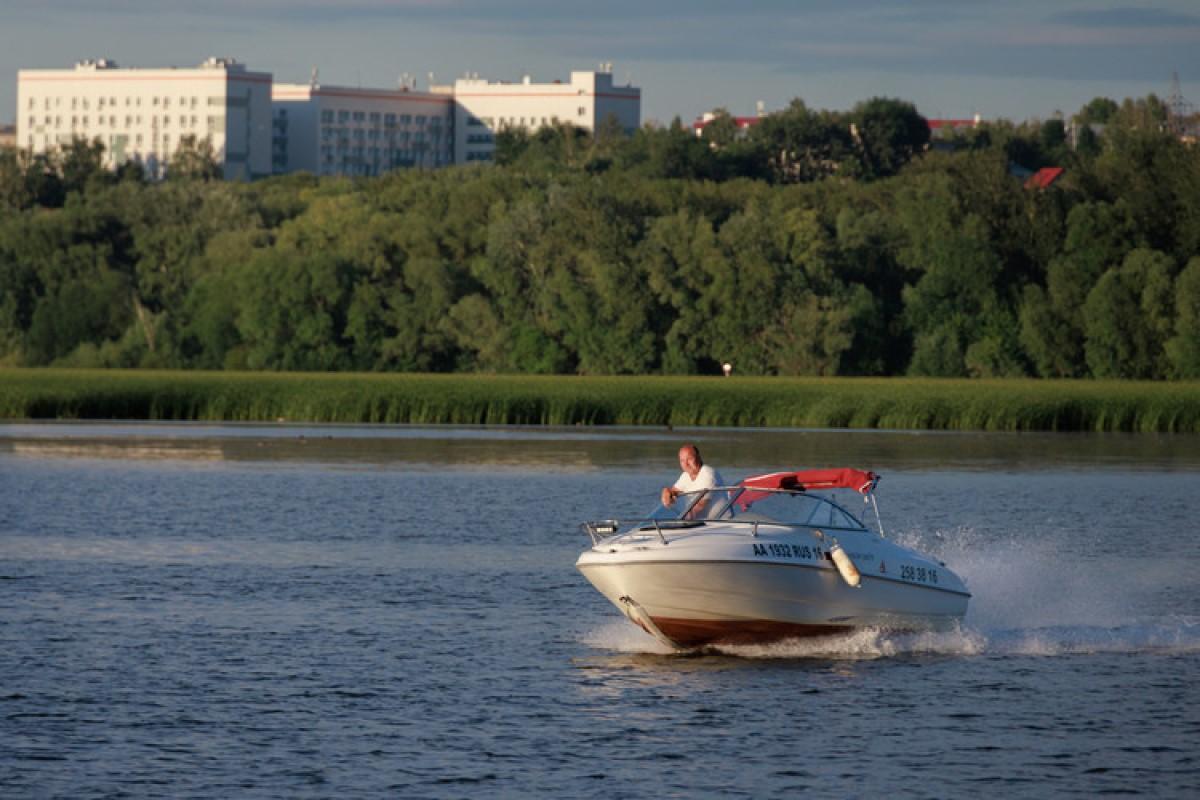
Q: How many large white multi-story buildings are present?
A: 3